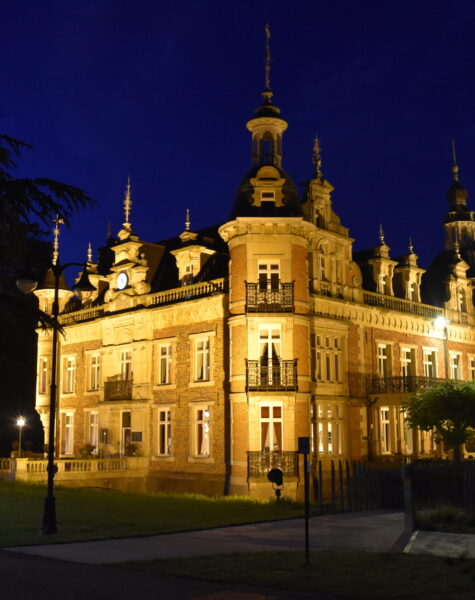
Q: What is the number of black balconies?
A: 5